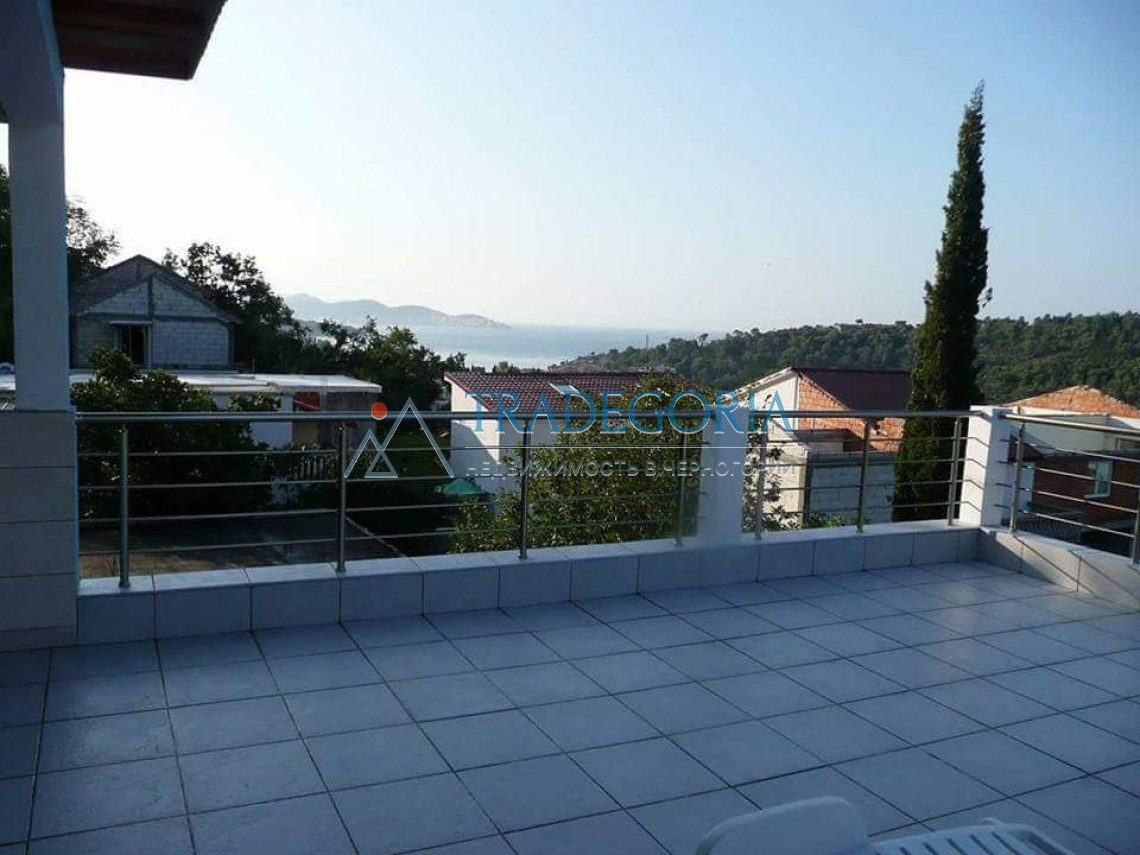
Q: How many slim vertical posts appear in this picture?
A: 9